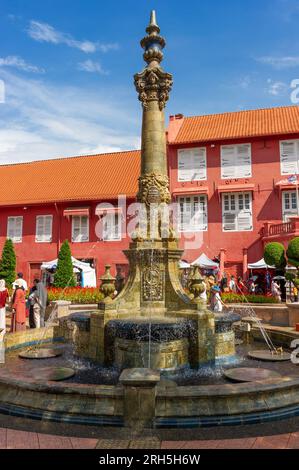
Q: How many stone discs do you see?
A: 4